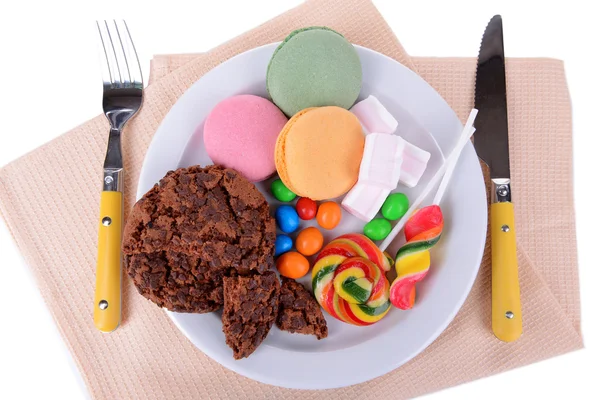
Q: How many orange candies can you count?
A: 3